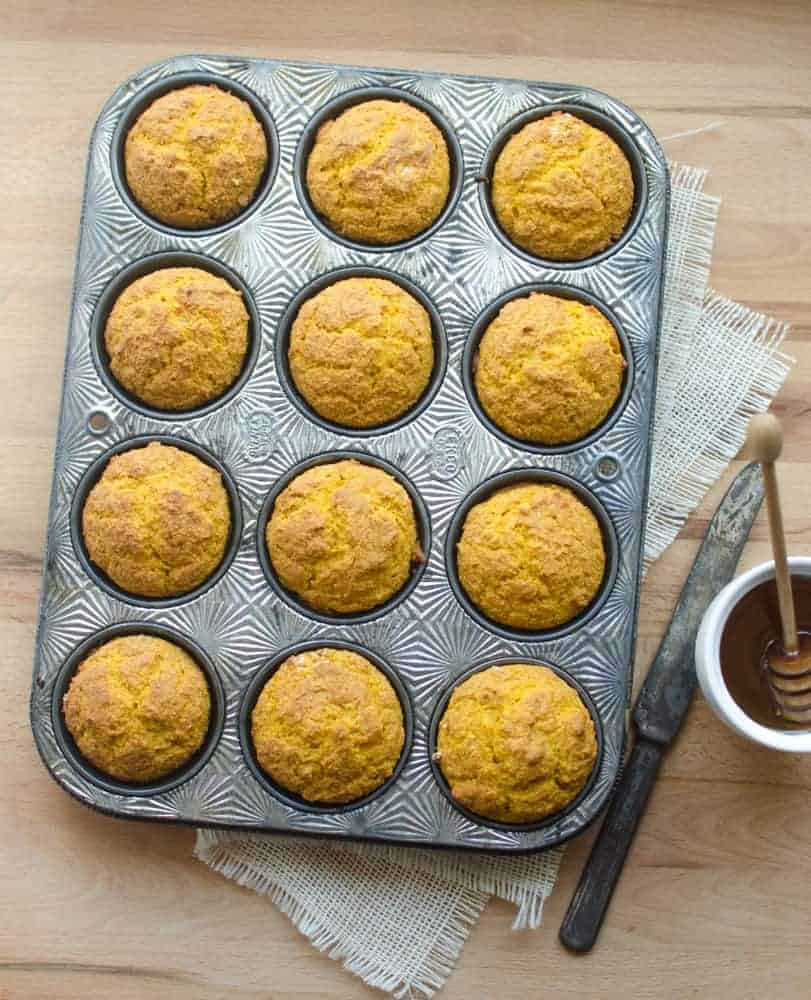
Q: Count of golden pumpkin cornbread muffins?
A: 12